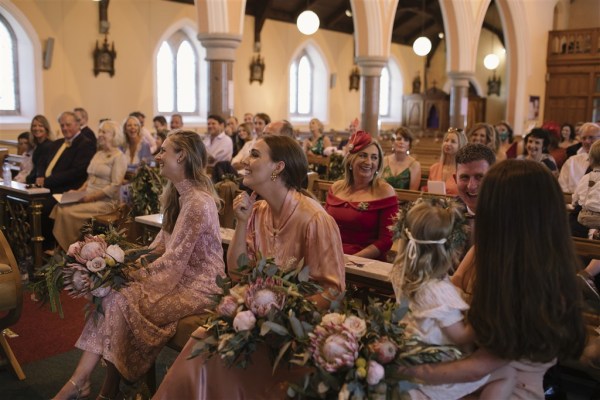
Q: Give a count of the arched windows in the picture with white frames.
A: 4